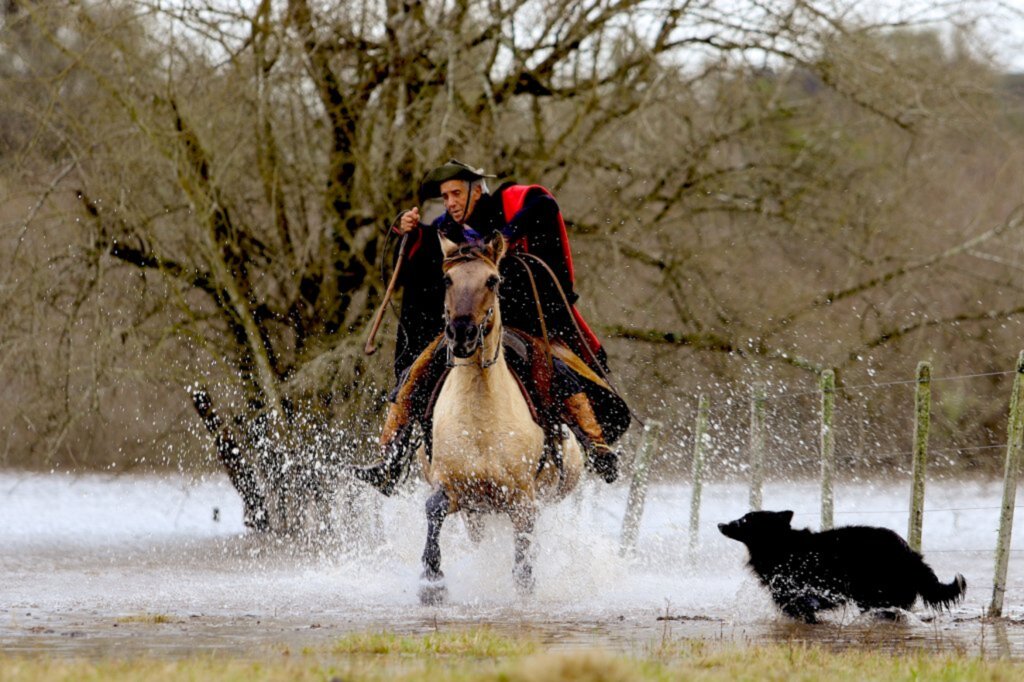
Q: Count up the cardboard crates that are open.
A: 0